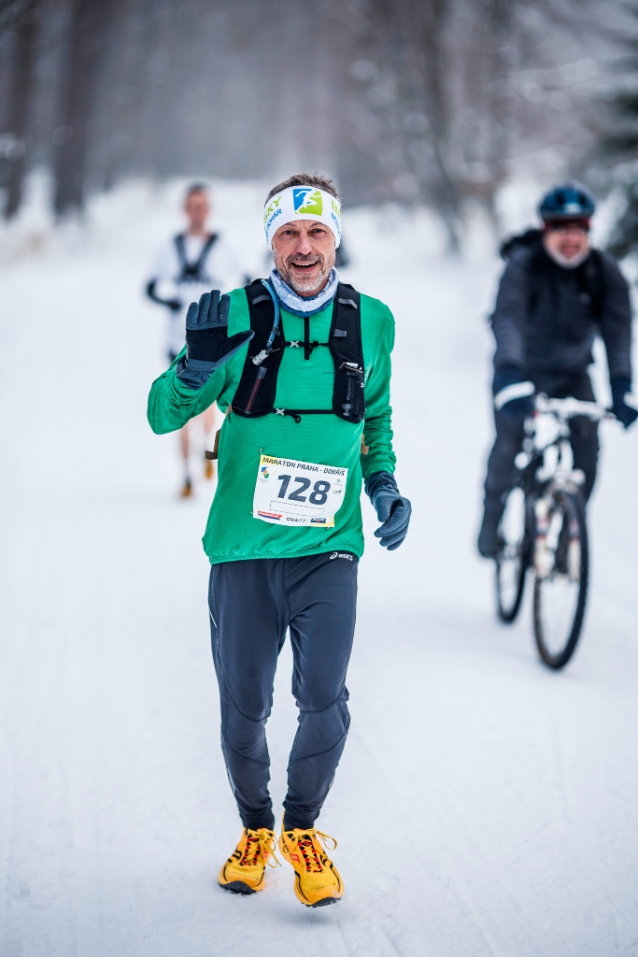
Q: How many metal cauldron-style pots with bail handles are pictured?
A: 0